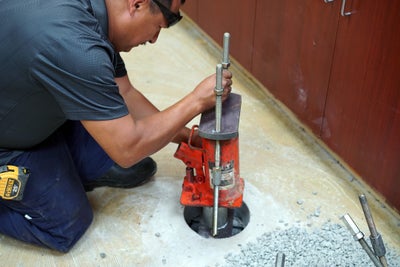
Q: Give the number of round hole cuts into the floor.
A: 1